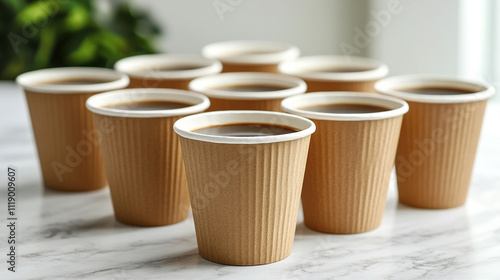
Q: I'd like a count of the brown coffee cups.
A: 9